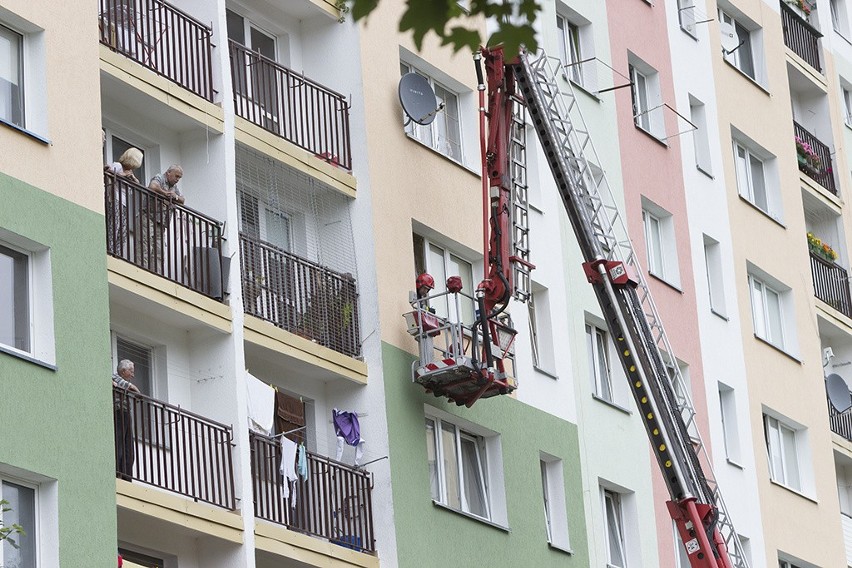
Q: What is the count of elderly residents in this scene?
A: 3